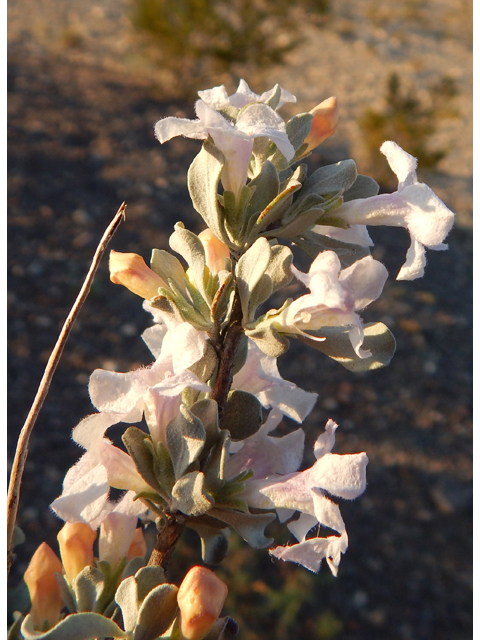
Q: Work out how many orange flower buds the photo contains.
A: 7